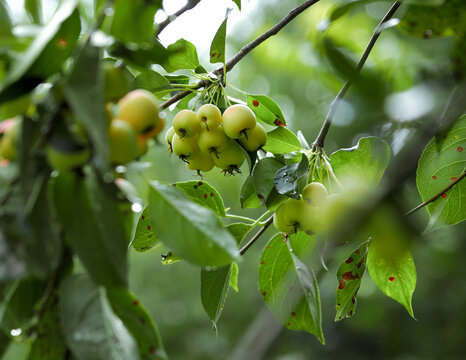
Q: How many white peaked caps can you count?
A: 0